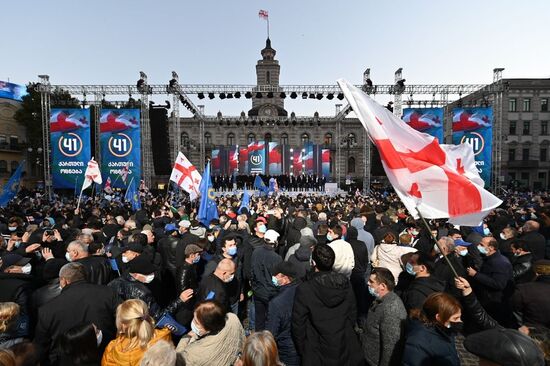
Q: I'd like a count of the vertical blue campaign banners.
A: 4